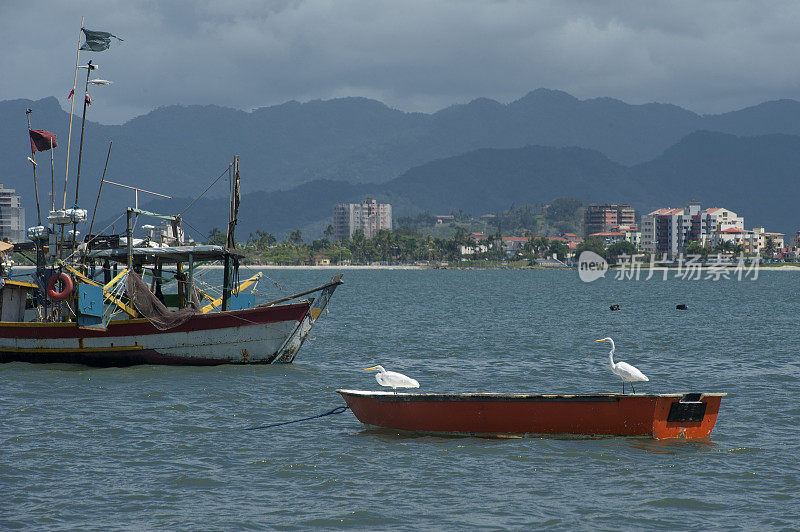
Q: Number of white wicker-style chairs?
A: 0